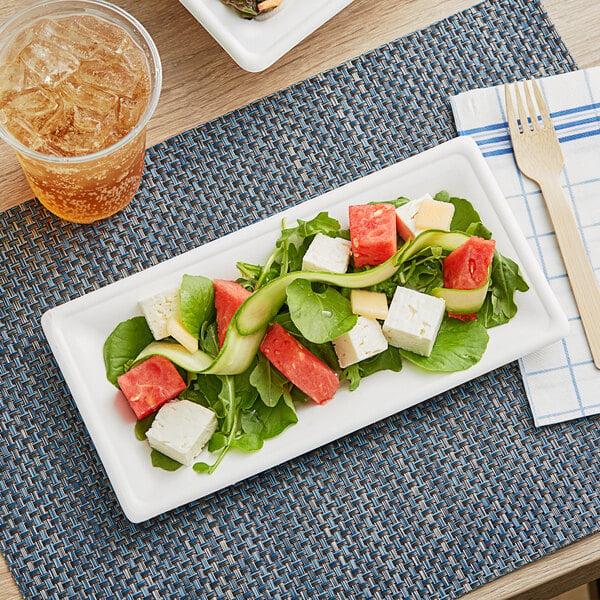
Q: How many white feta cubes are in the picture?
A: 6